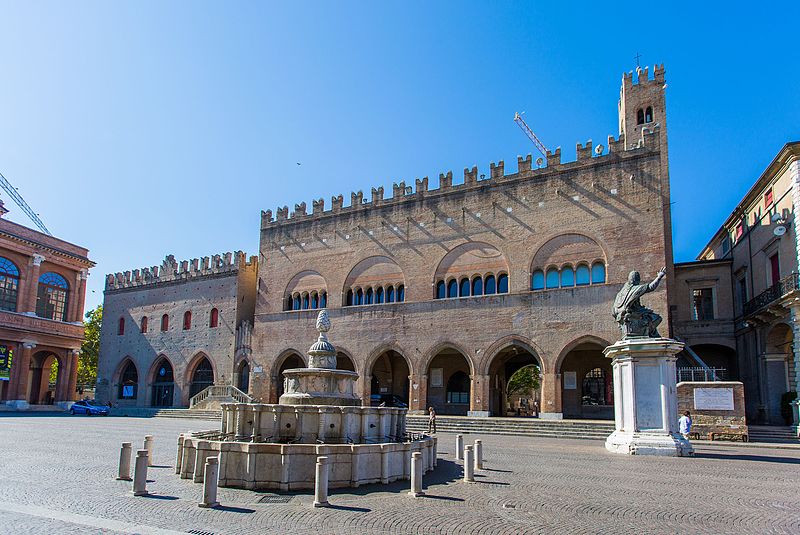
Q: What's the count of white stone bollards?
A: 9